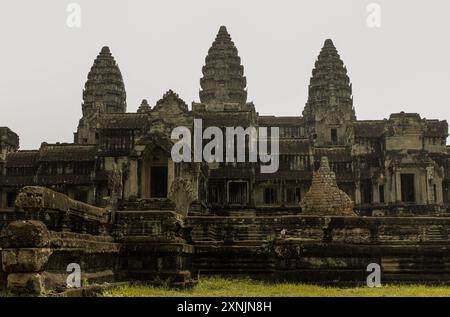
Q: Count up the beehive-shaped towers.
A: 3